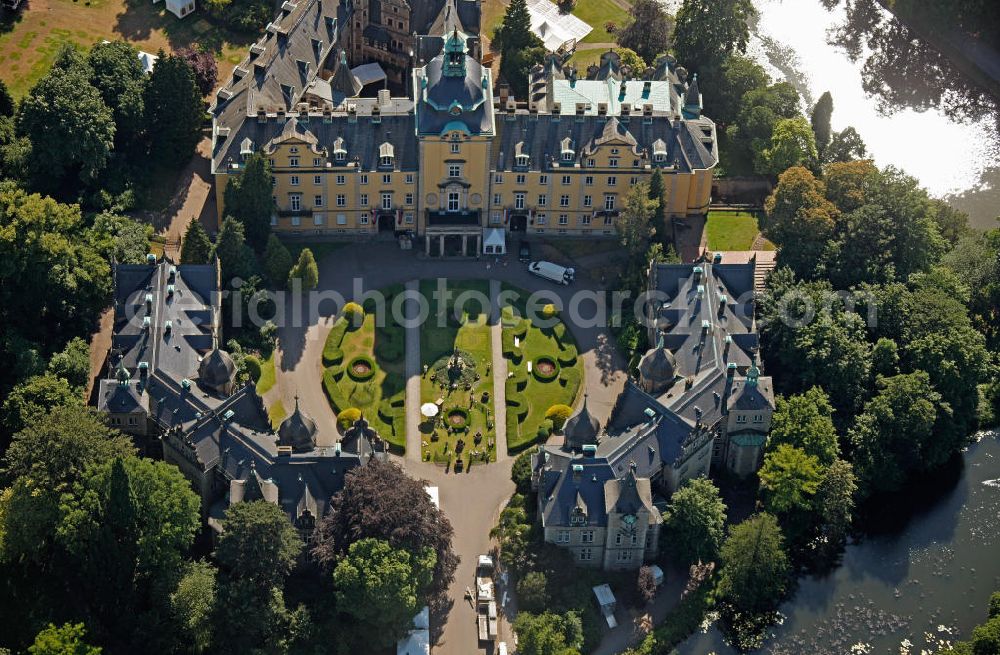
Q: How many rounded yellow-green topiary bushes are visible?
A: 4